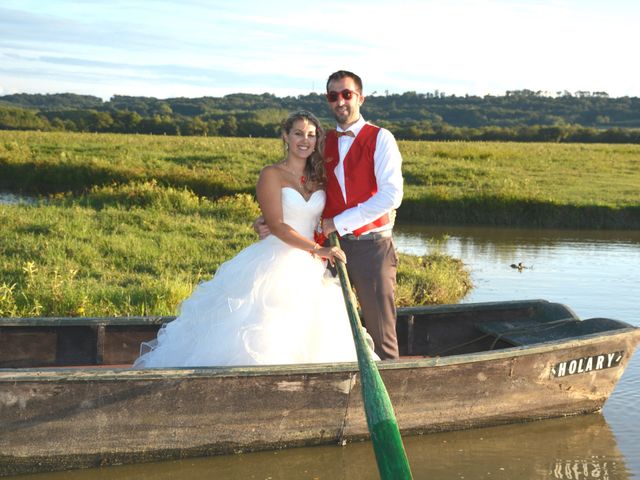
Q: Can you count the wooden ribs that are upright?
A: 2